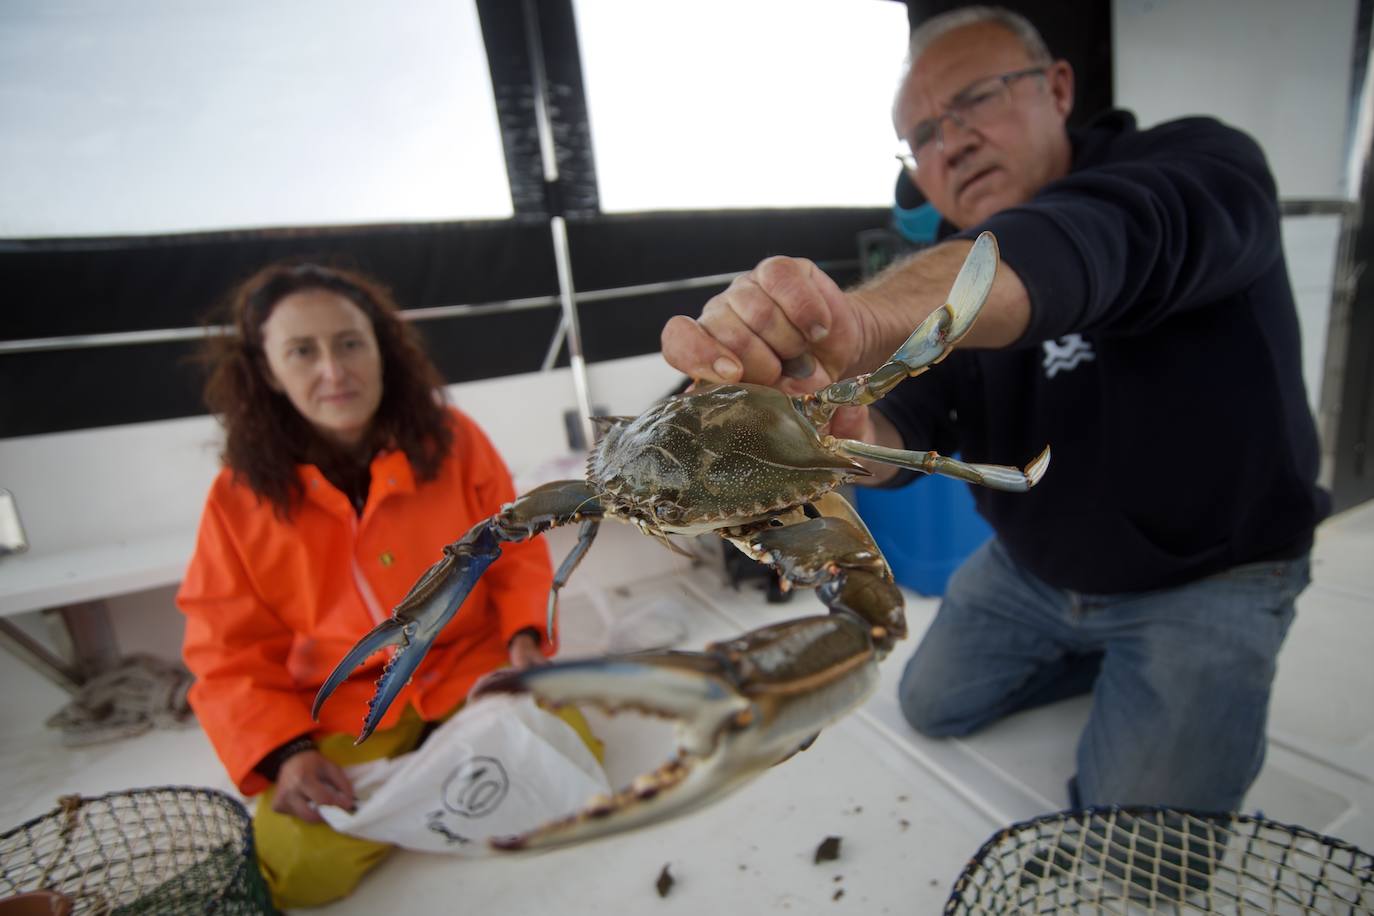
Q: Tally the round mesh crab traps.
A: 2